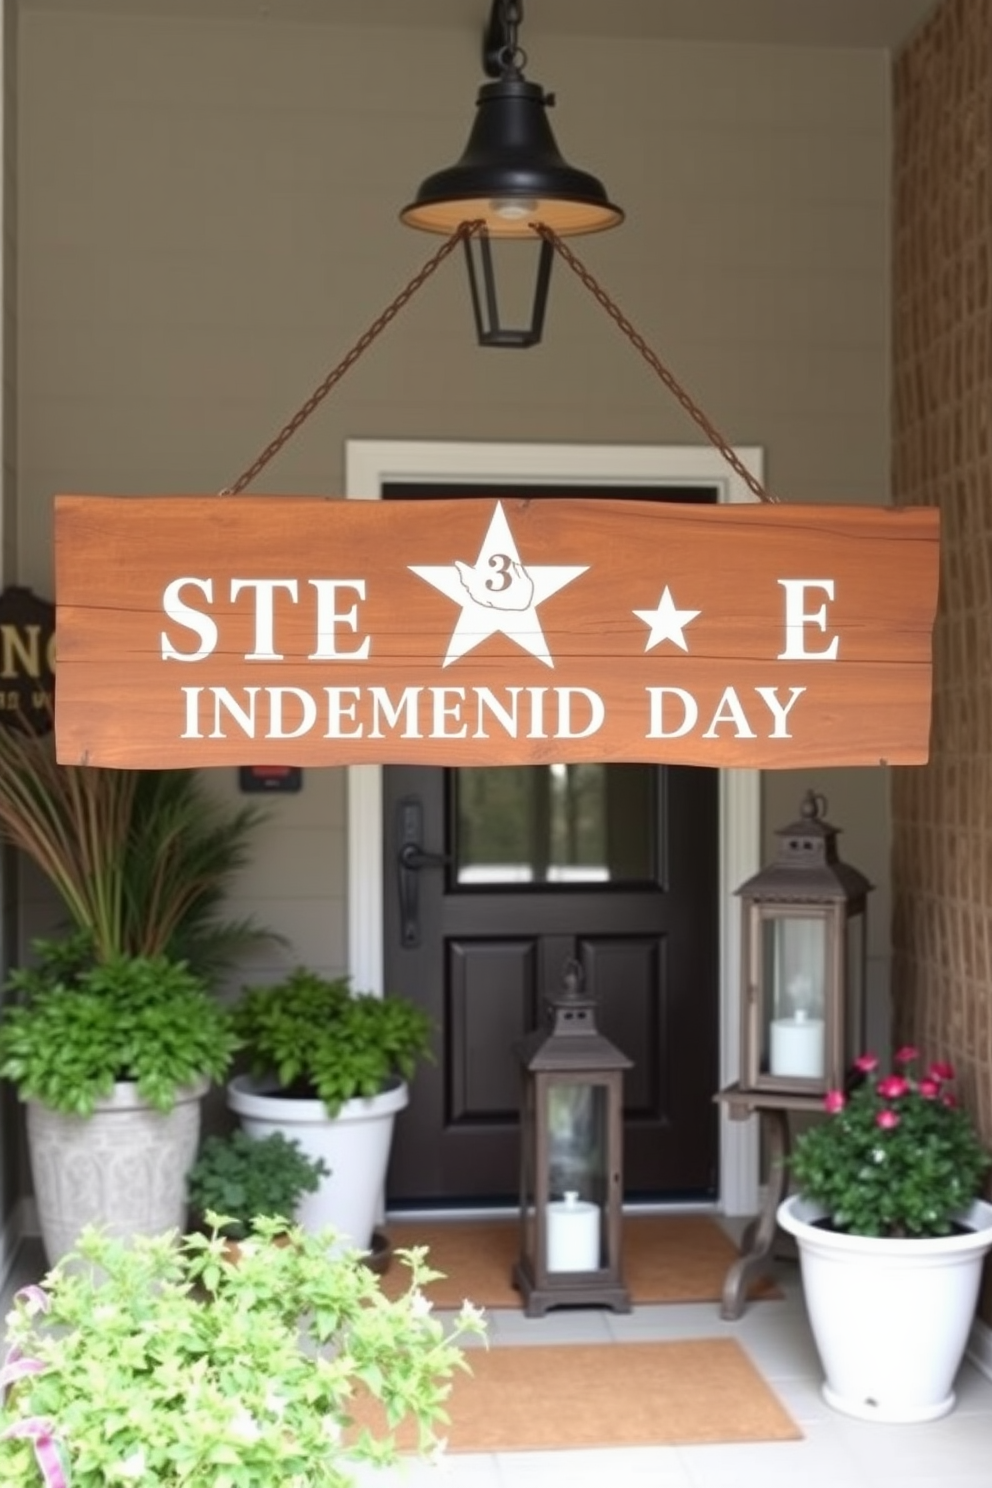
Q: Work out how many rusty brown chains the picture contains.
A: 2